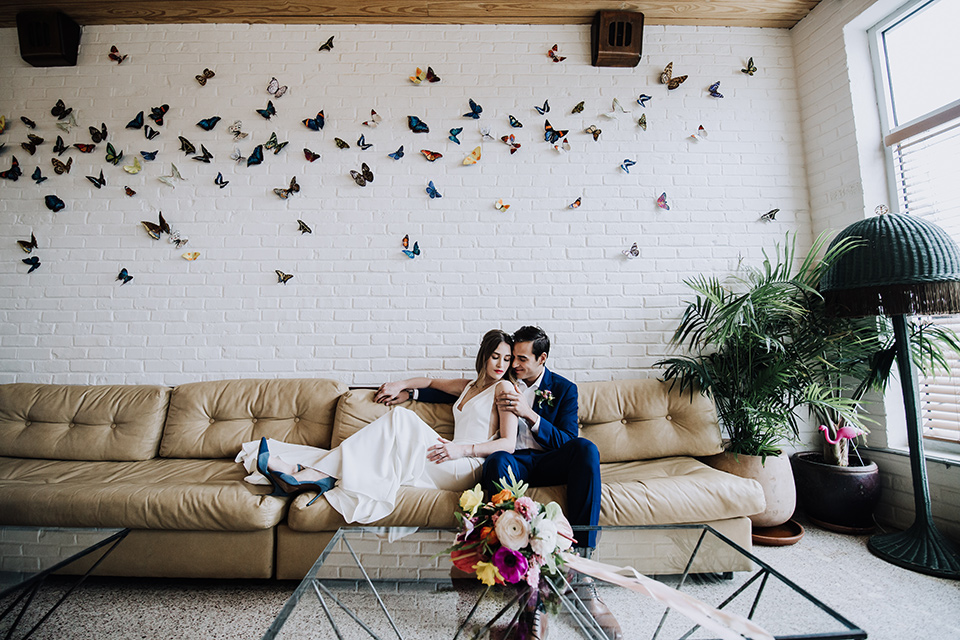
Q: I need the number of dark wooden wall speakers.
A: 2